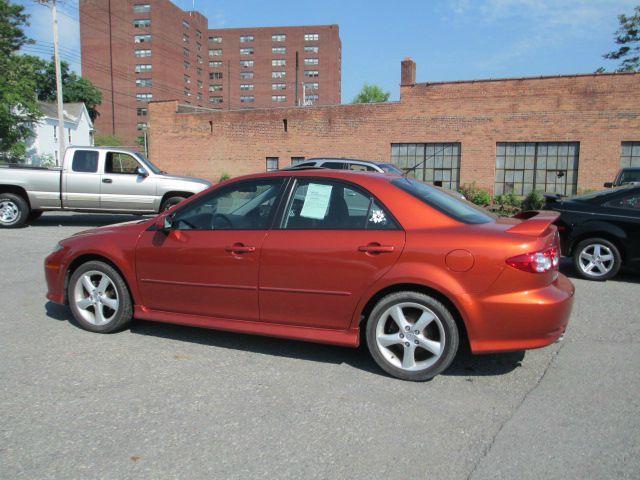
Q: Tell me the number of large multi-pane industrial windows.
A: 3